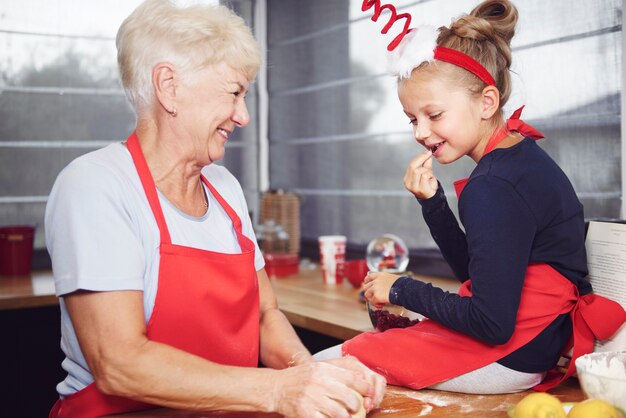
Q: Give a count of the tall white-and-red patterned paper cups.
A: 1